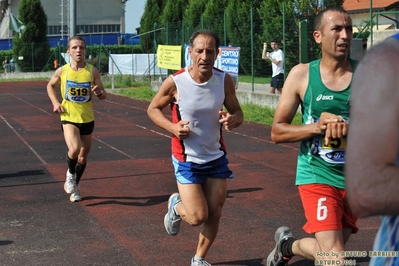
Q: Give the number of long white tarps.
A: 1